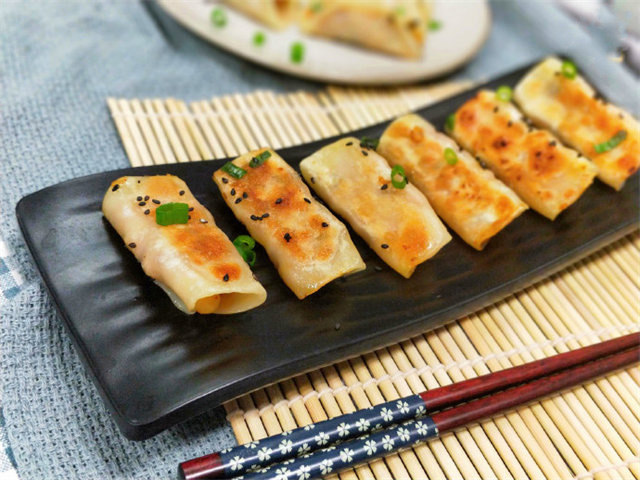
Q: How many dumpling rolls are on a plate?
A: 6